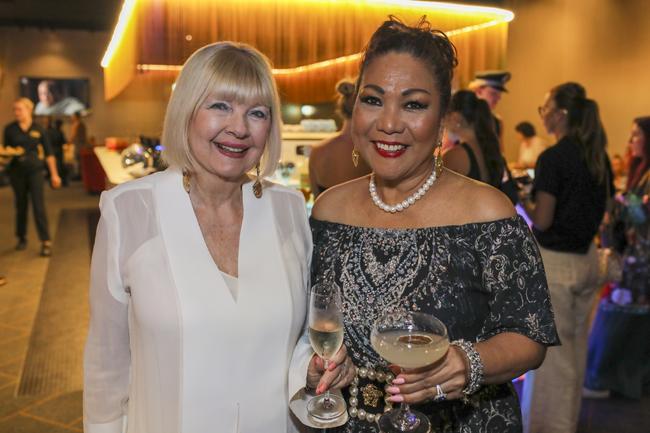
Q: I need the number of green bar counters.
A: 0